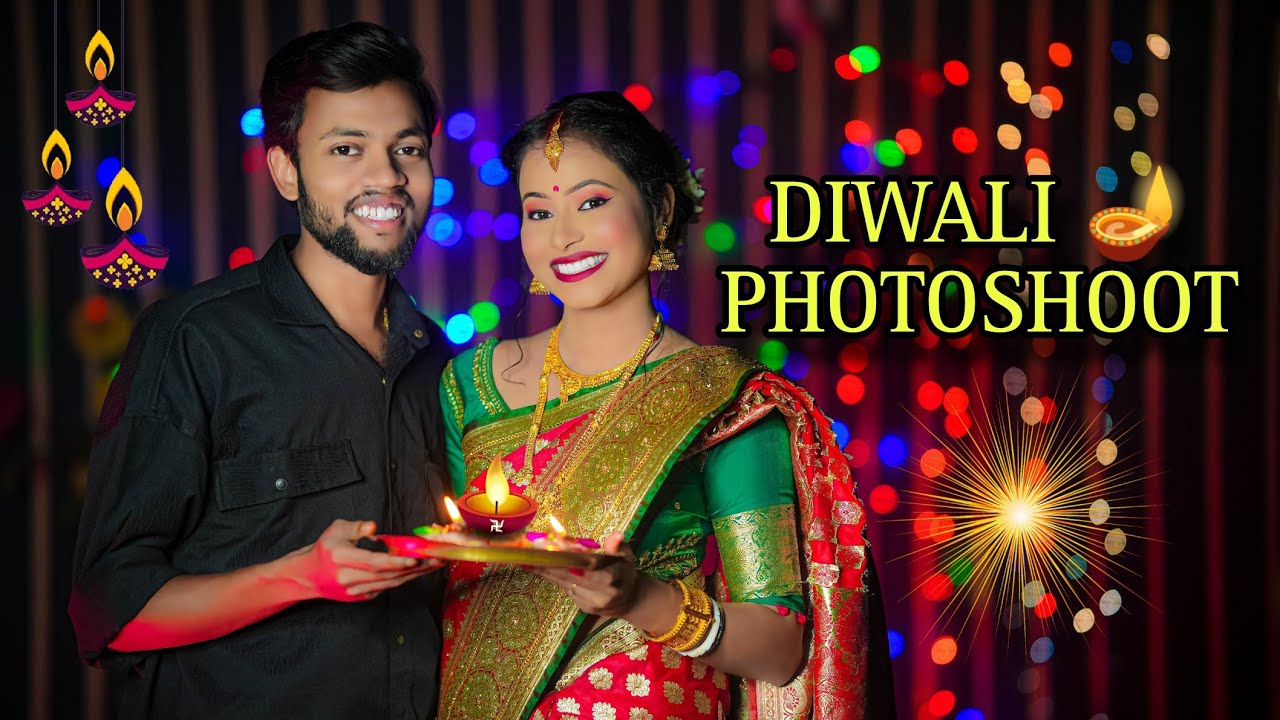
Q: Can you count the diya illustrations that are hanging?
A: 3